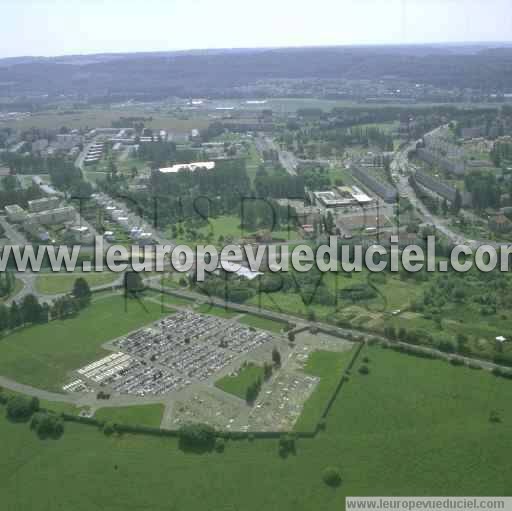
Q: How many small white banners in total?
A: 1